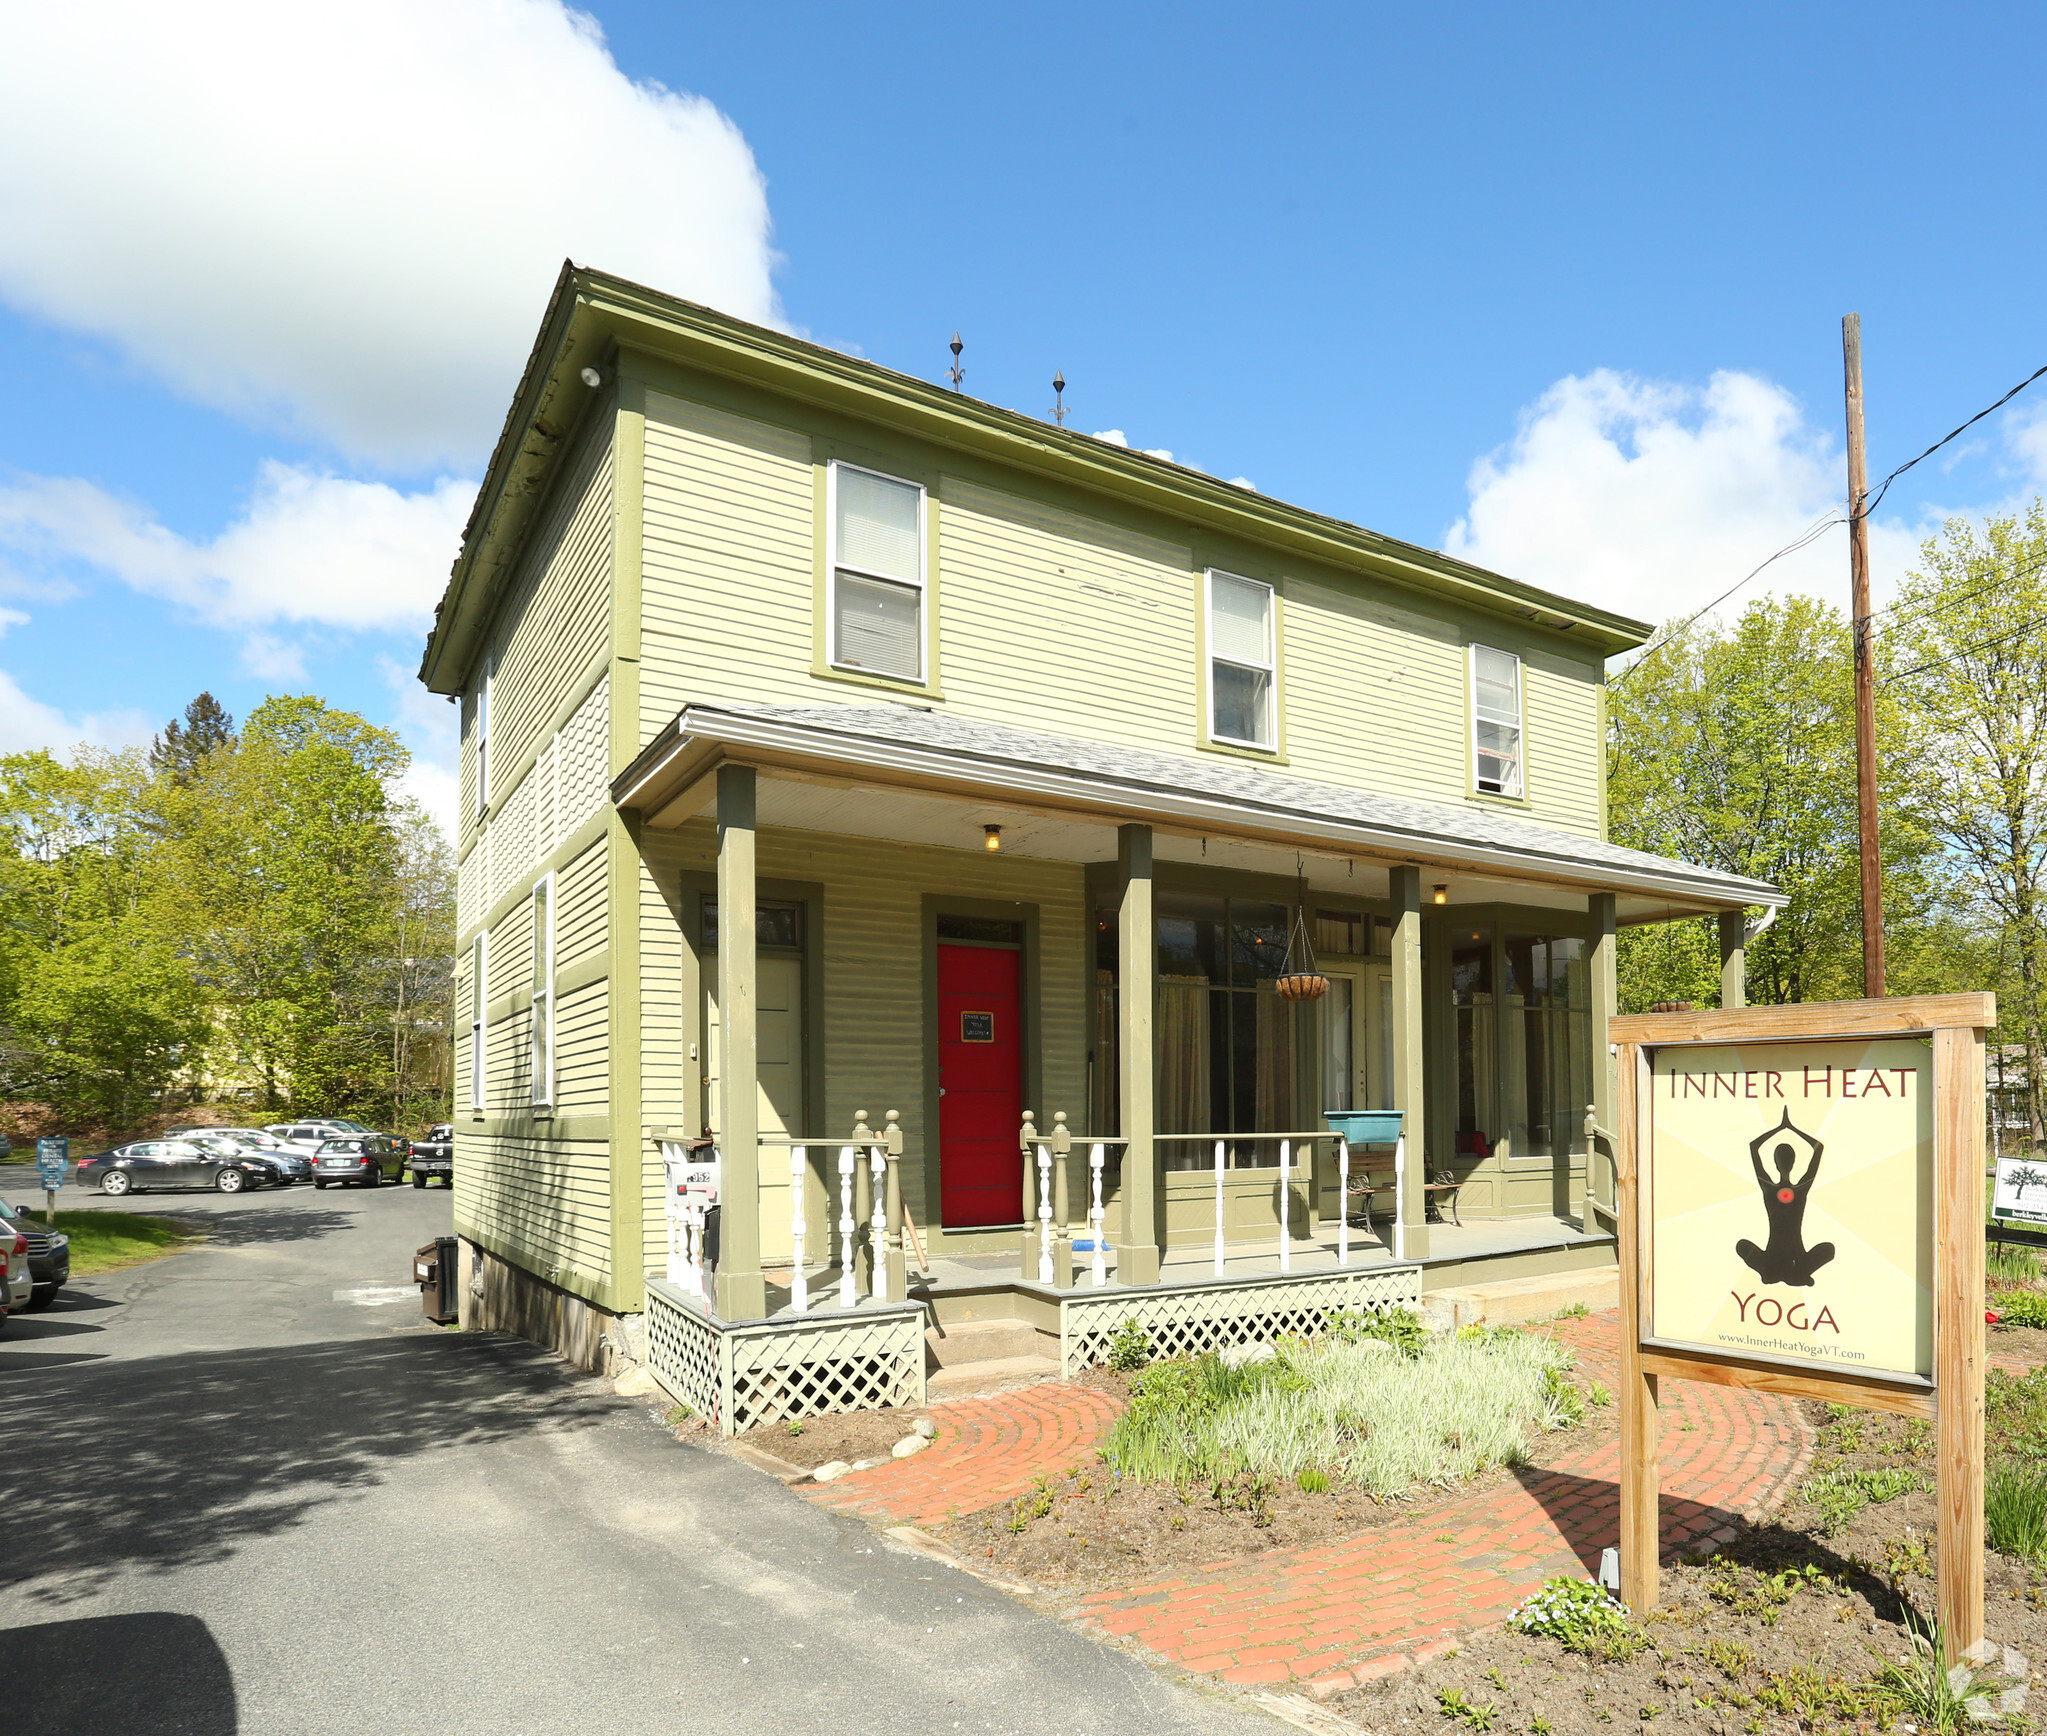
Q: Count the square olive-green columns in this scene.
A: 5